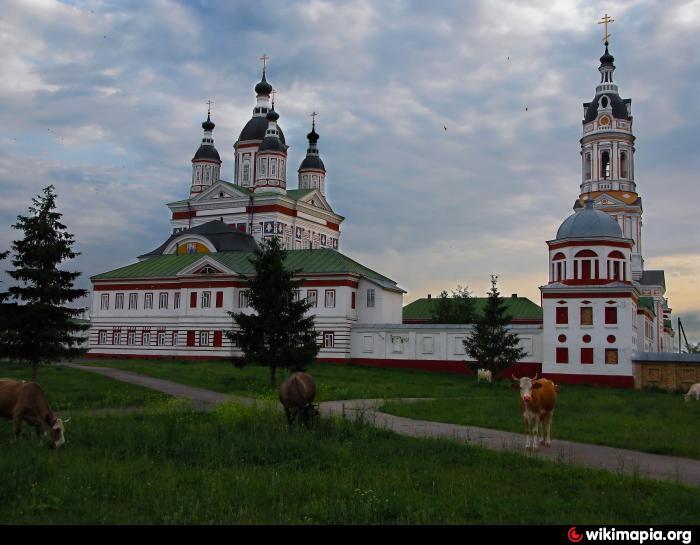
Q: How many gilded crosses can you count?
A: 5